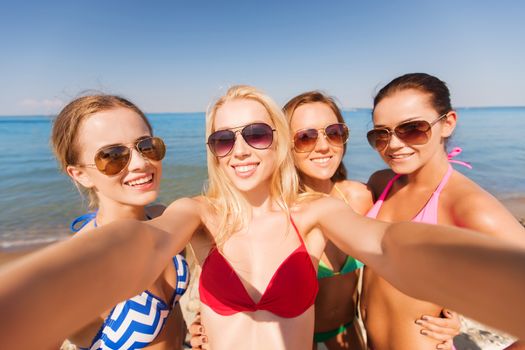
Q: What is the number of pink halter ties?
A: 1